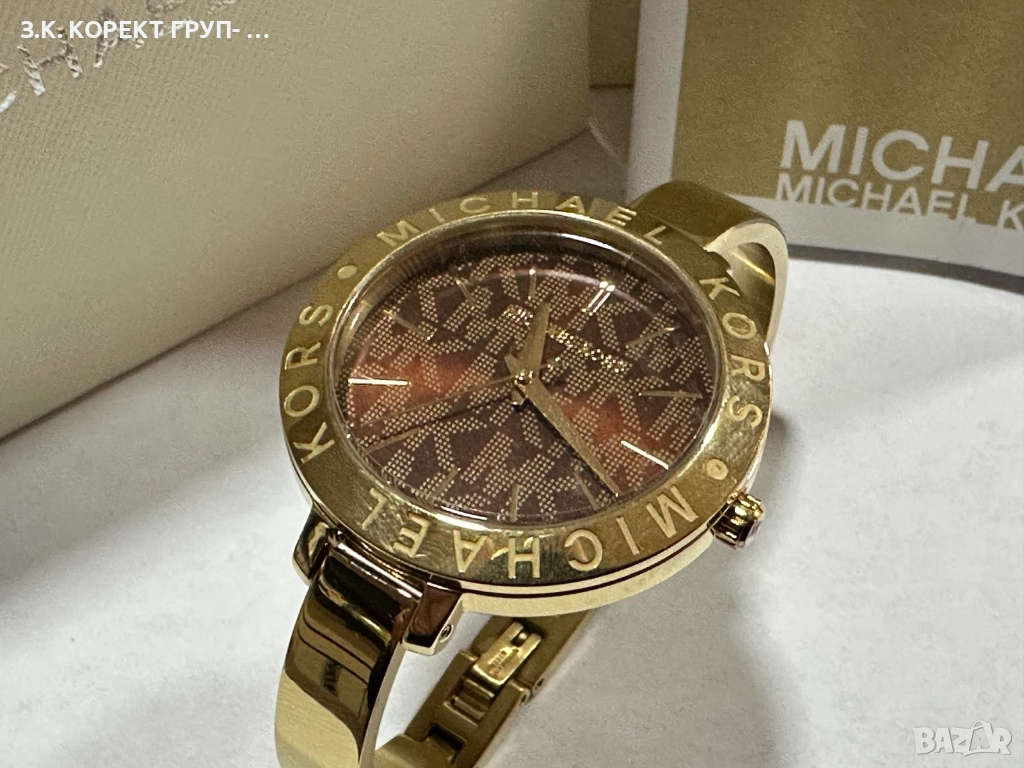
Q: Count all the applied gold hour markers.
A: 12